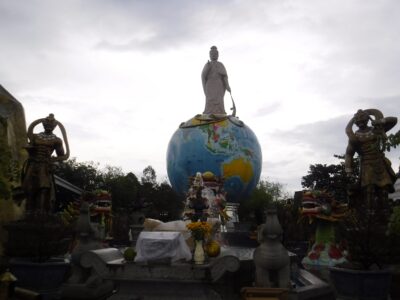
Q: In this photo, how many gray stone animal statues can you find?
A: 2